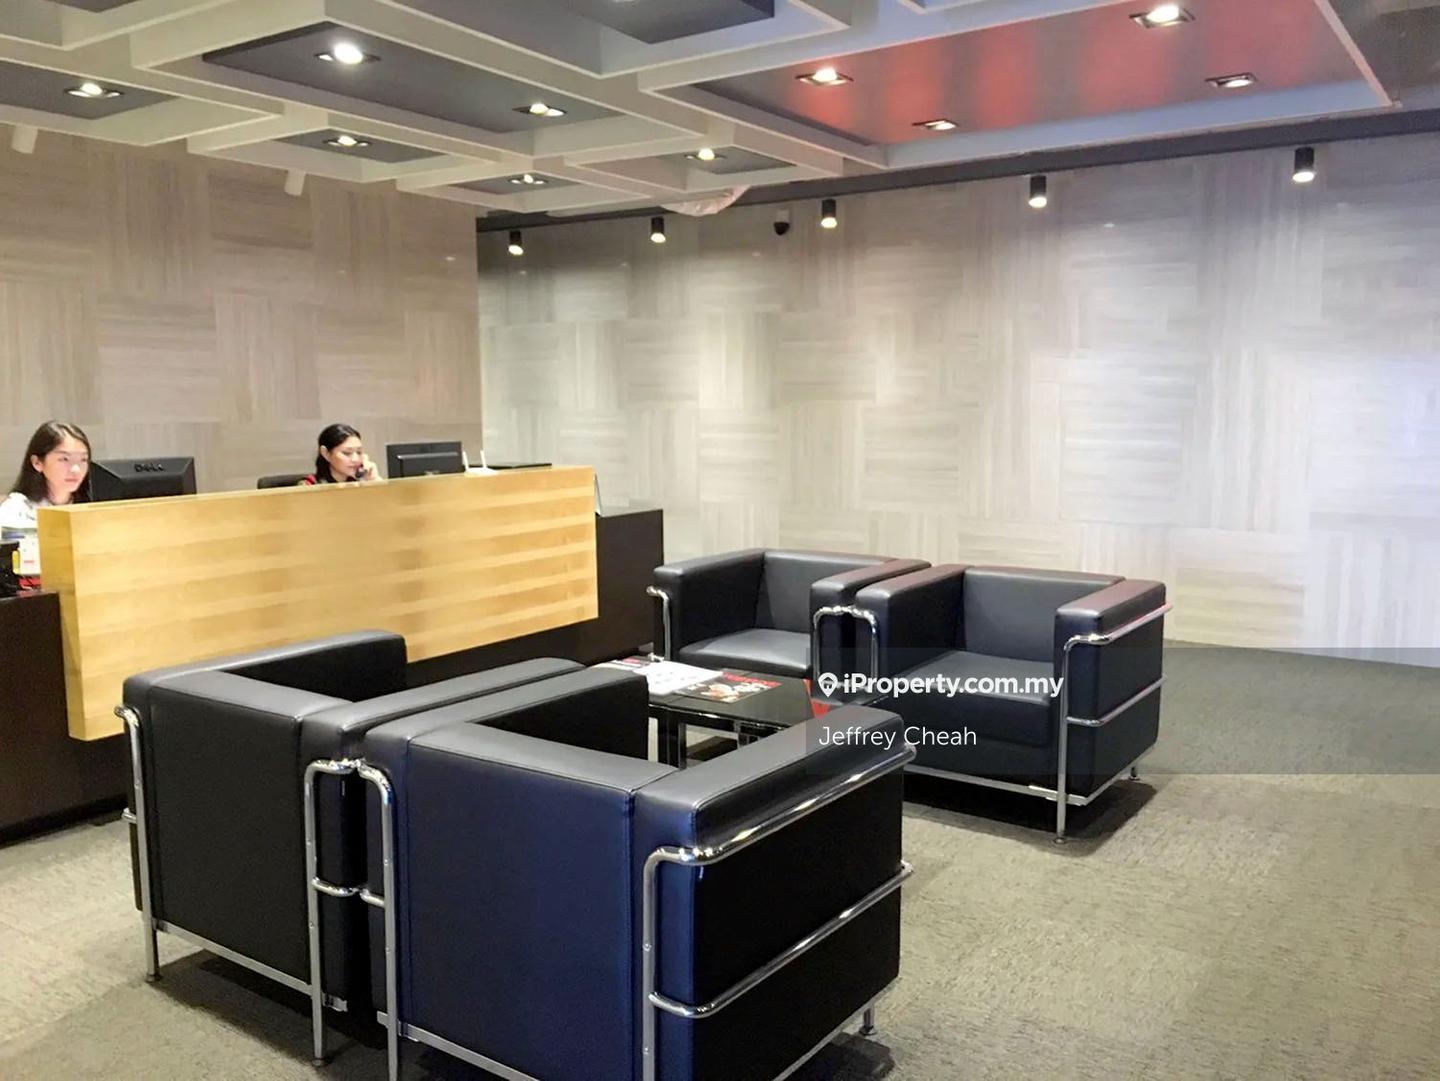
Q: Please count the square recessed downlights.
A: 10